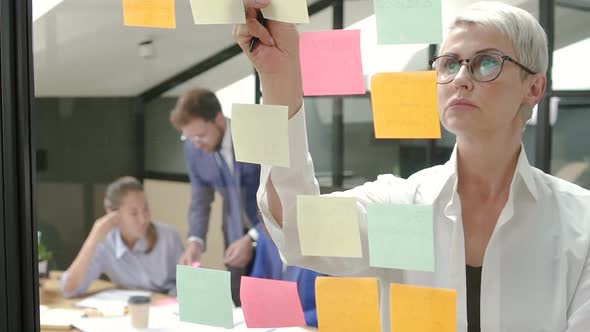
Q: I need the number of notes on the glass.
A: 13